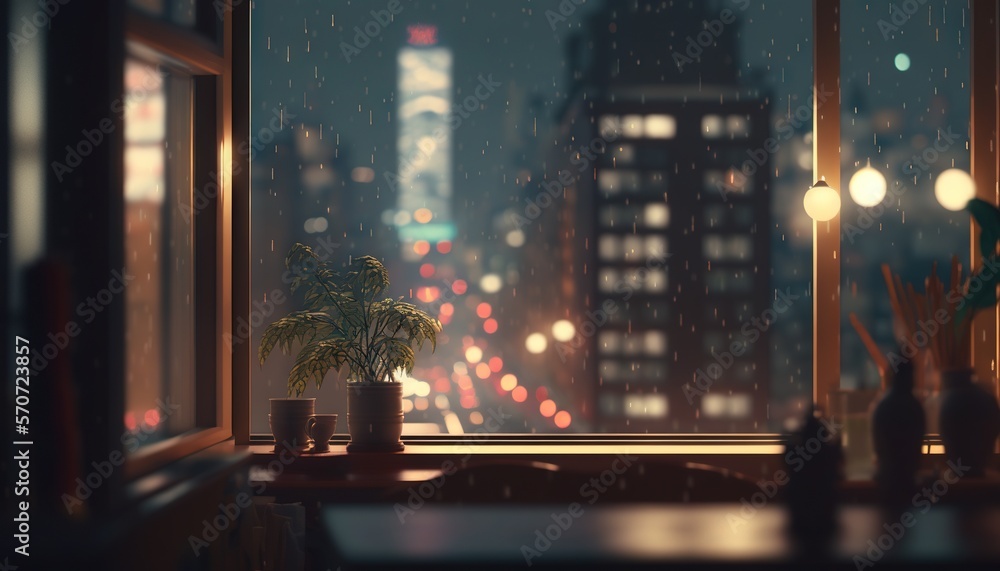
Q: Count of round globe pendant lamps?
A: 3